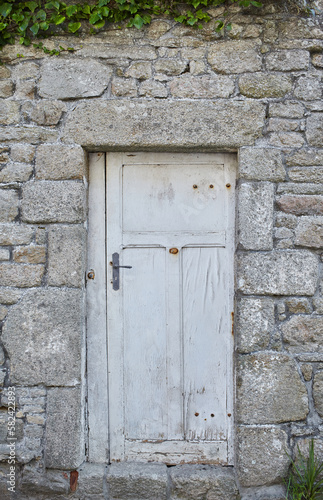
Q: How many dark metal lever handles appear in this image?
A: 1